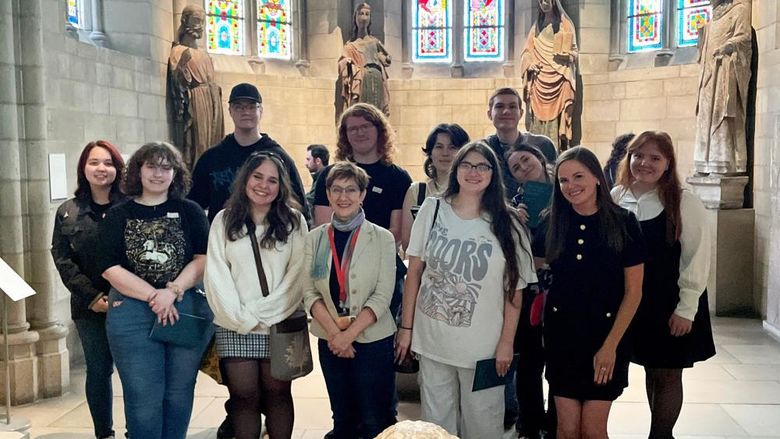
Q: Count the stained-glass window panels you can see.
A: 7